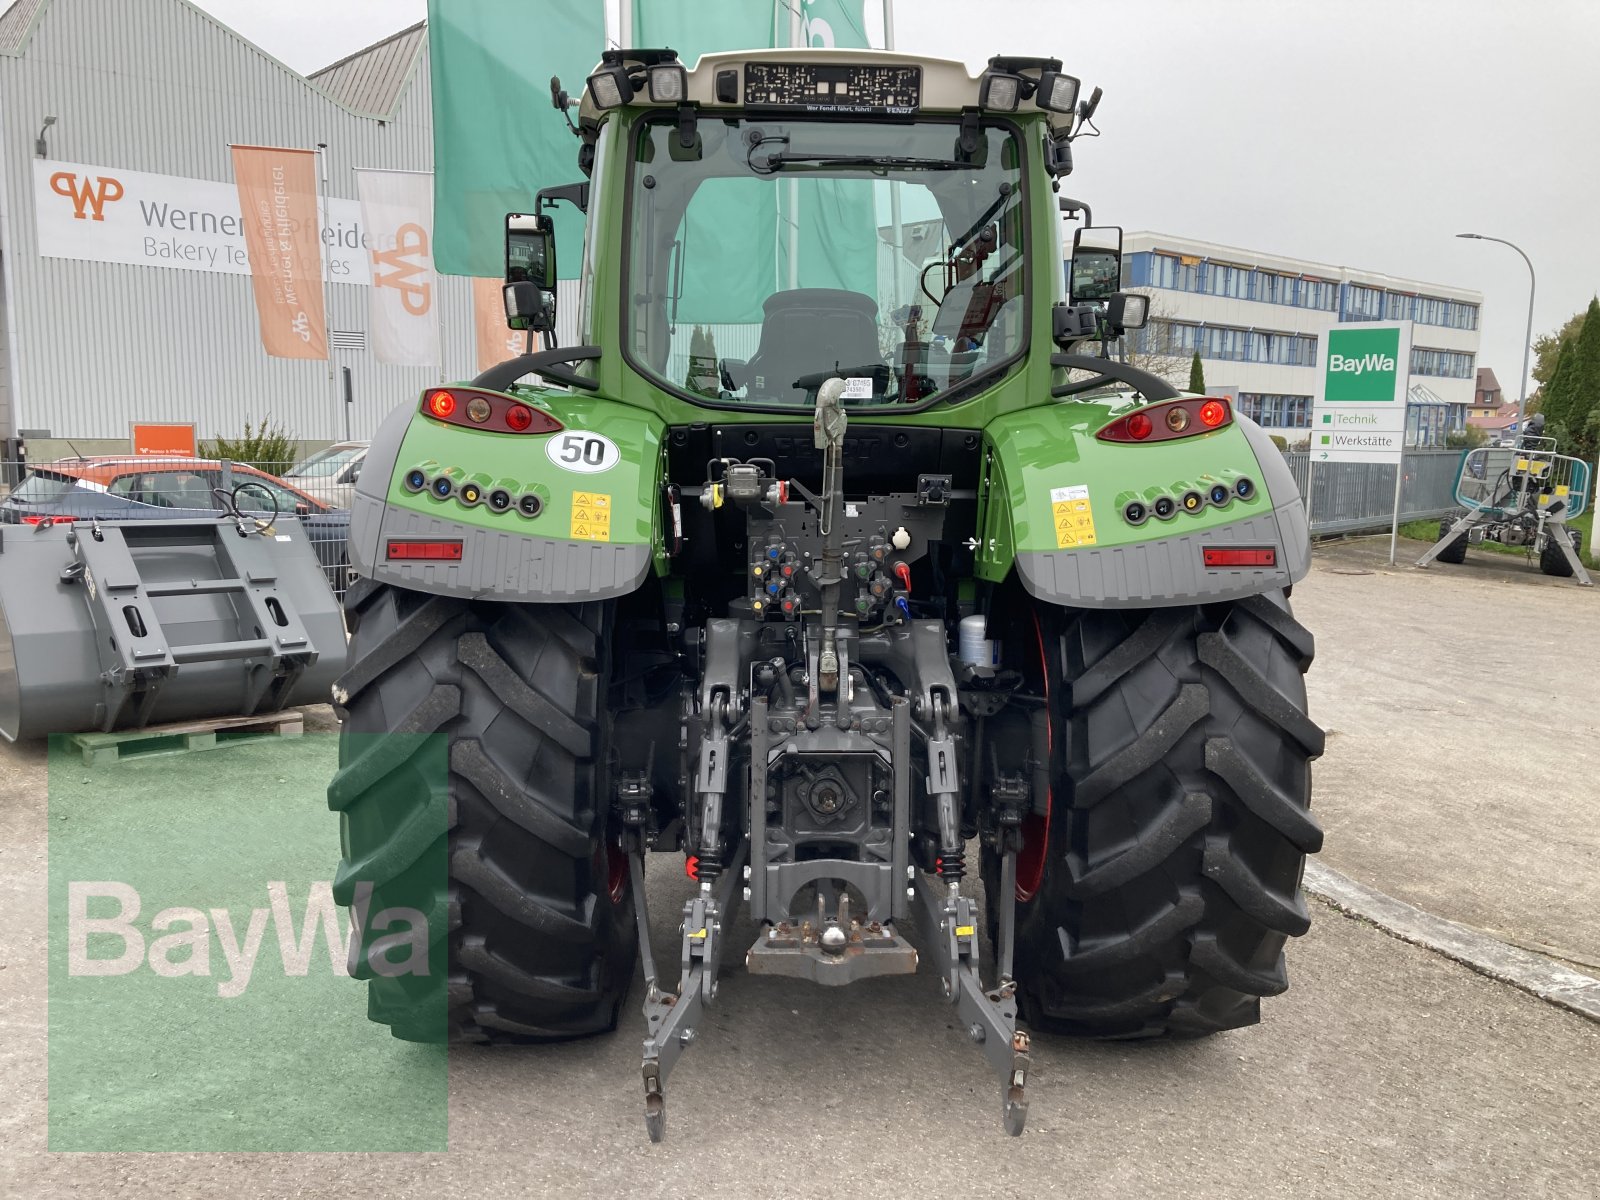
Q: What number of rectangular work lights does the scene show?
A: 6